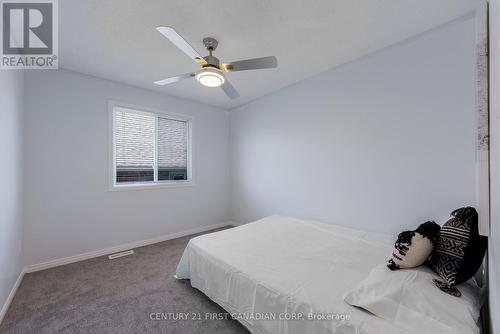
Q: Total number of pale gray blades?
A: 4